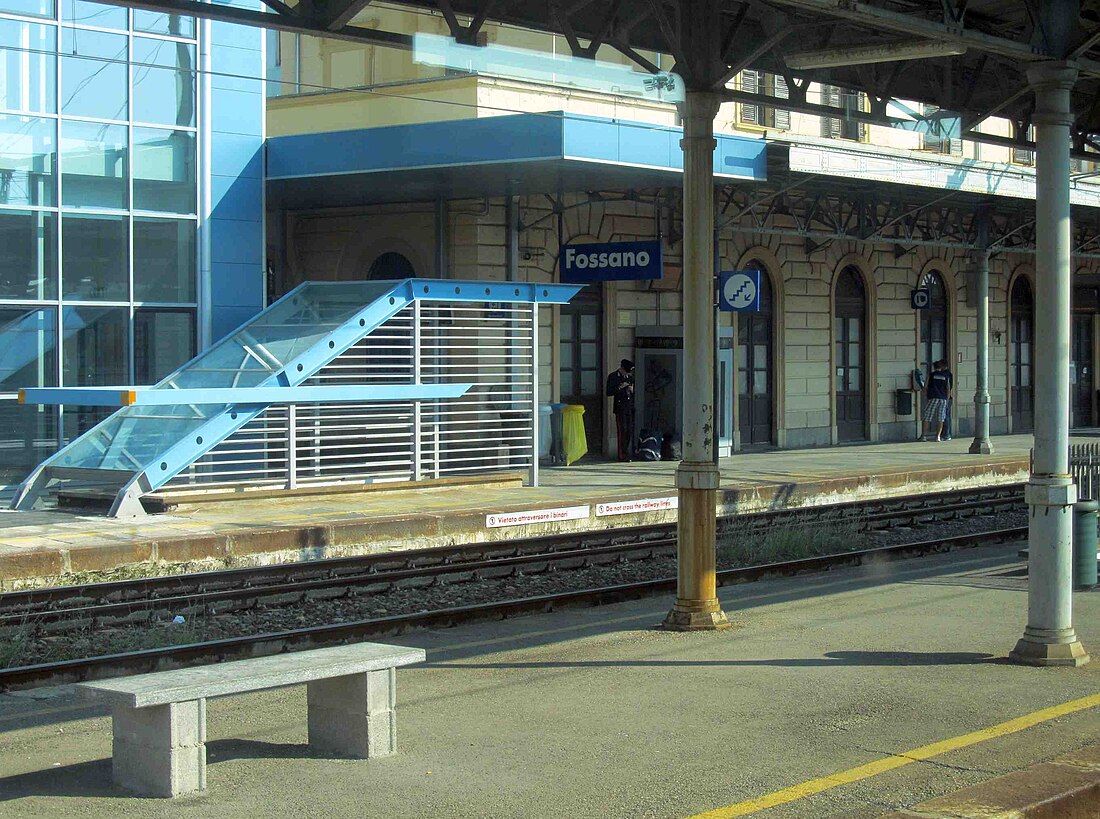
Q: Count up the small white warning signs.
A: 2